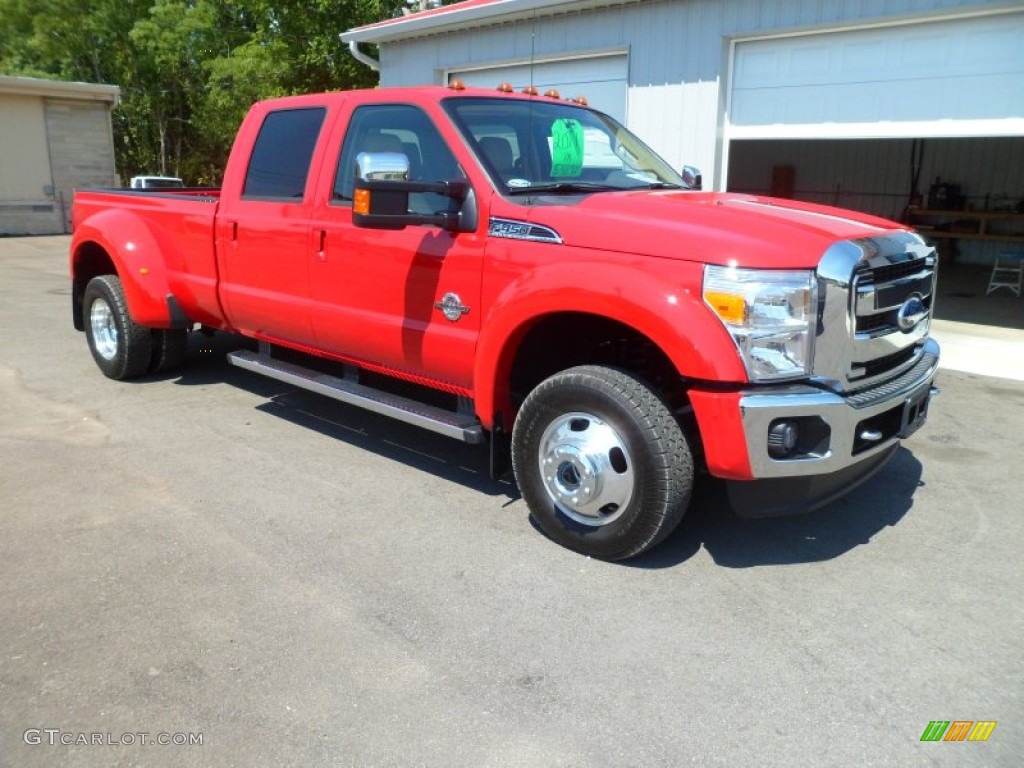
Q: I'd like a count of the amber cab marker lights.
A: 5